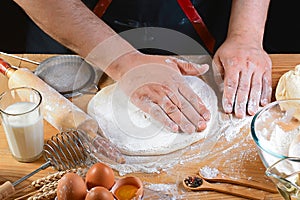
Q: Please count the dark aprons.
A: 1